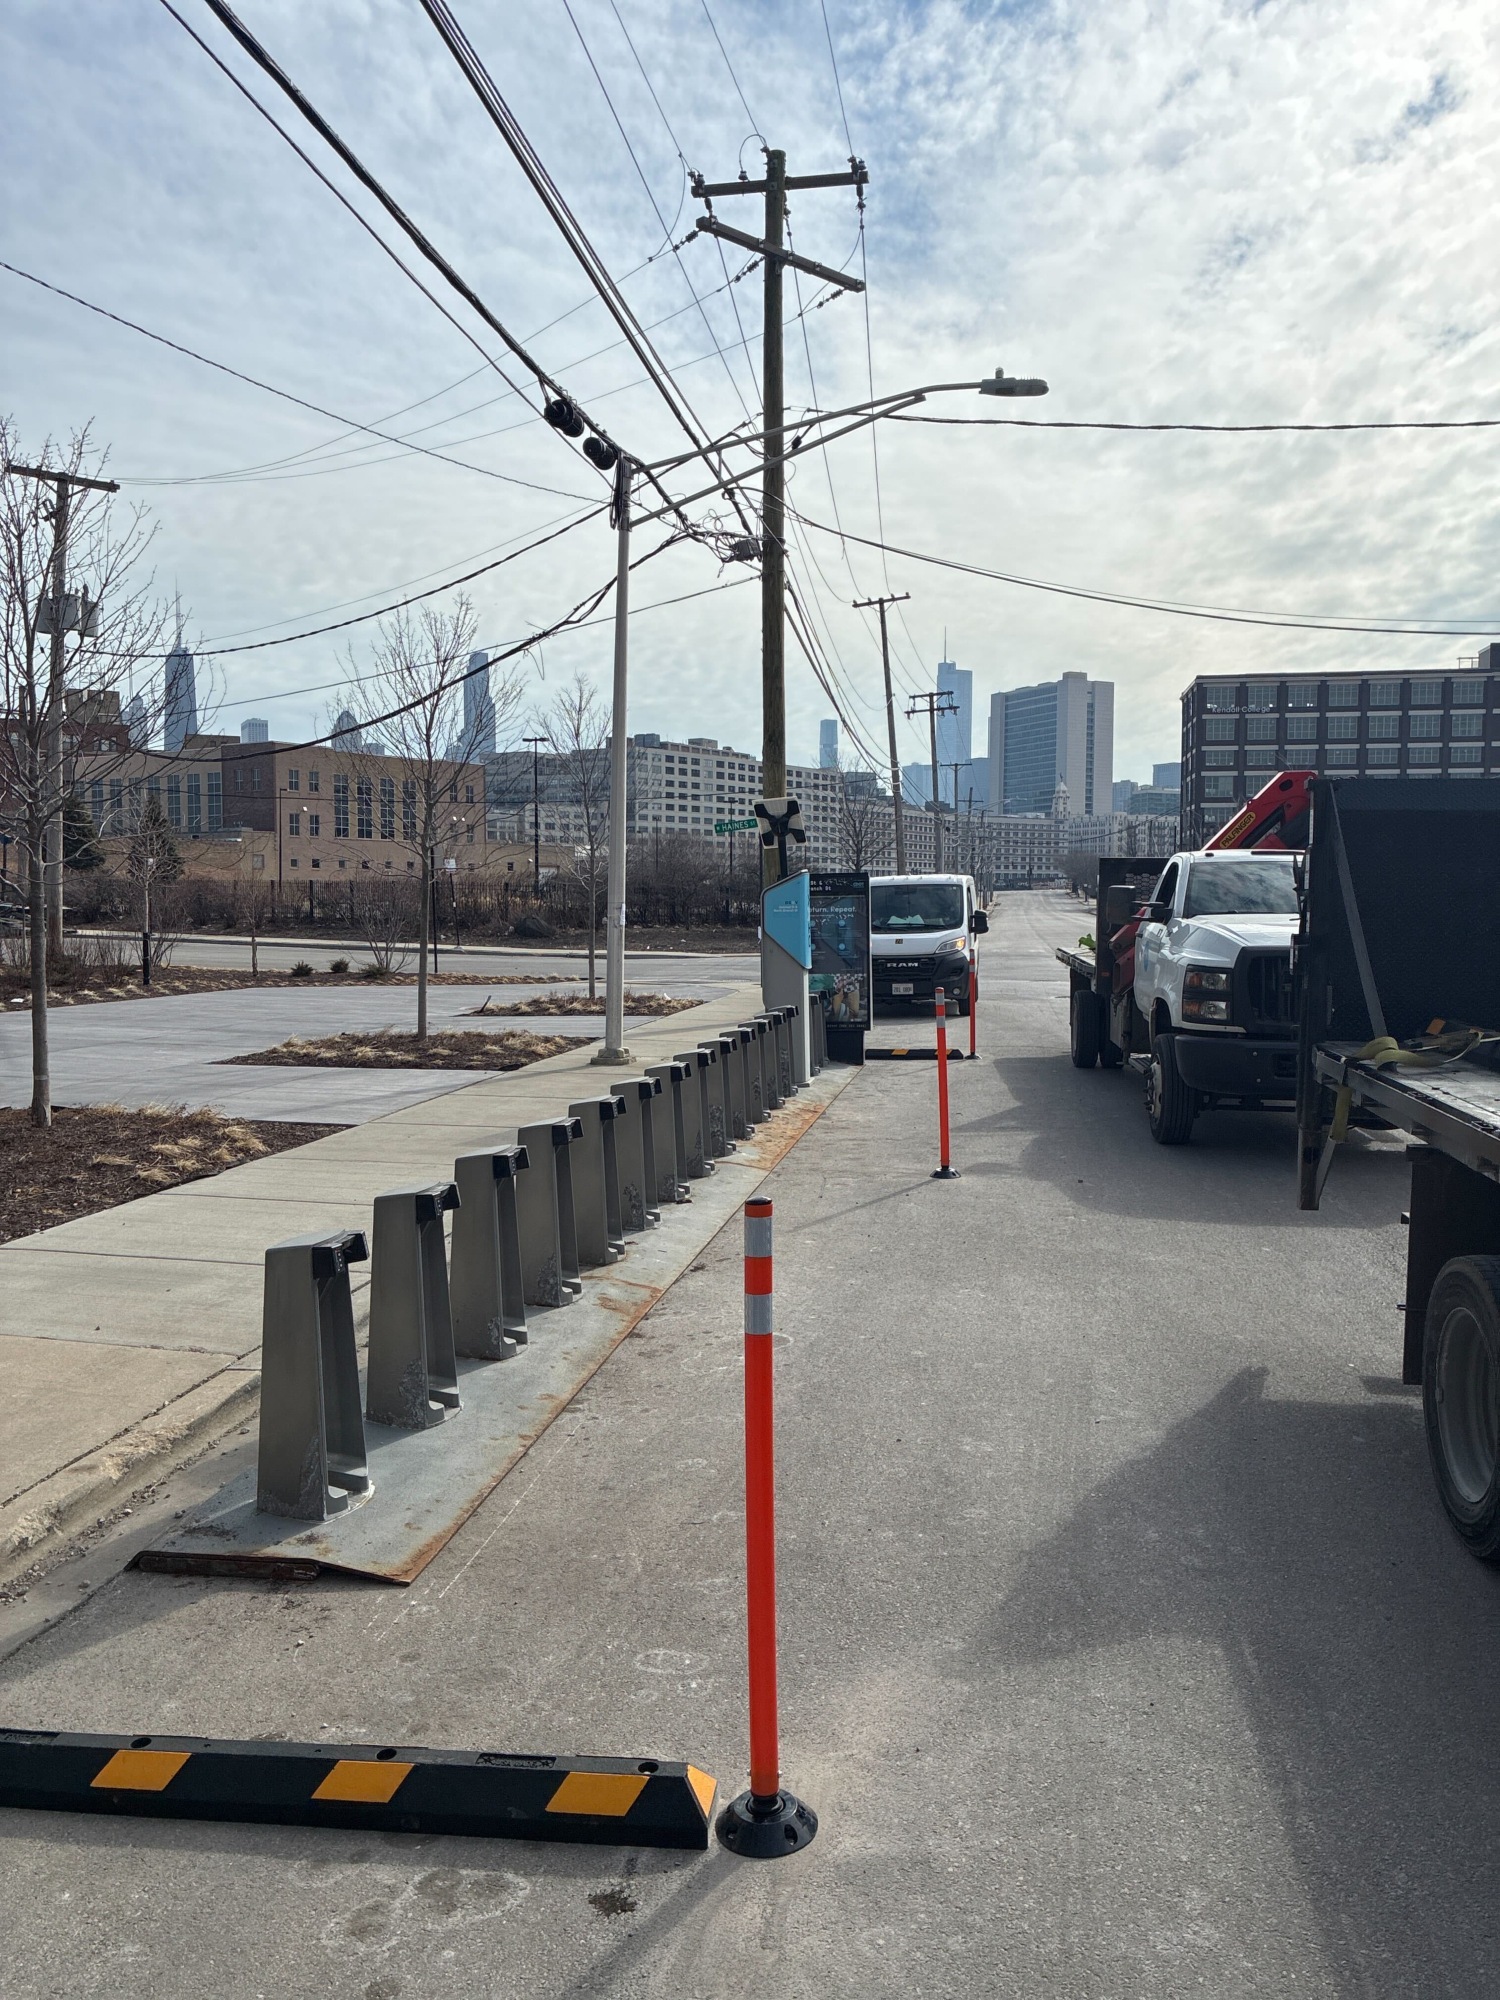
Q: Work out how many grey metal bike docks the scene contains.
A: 15